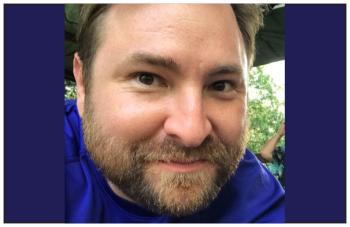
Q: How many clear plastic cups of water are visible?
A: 0